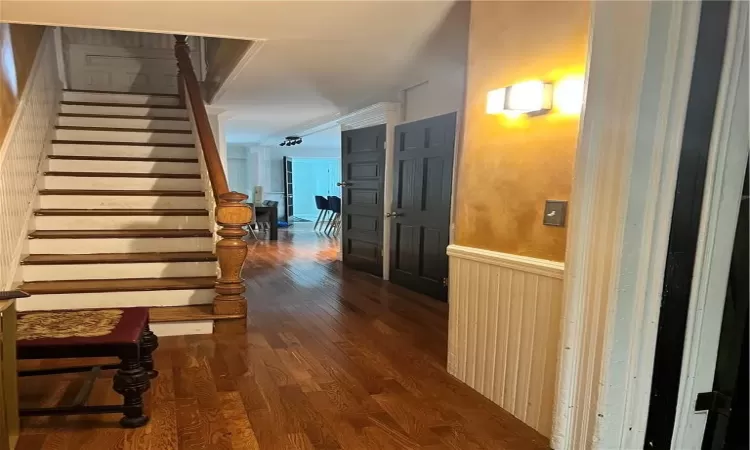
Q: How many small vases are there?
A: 0